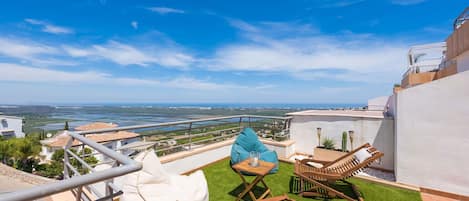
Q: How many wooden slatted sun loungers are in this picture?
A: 1